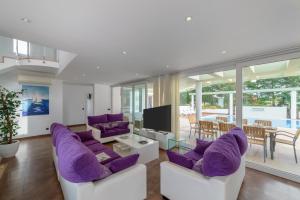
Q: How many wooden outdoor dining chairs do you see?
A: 8